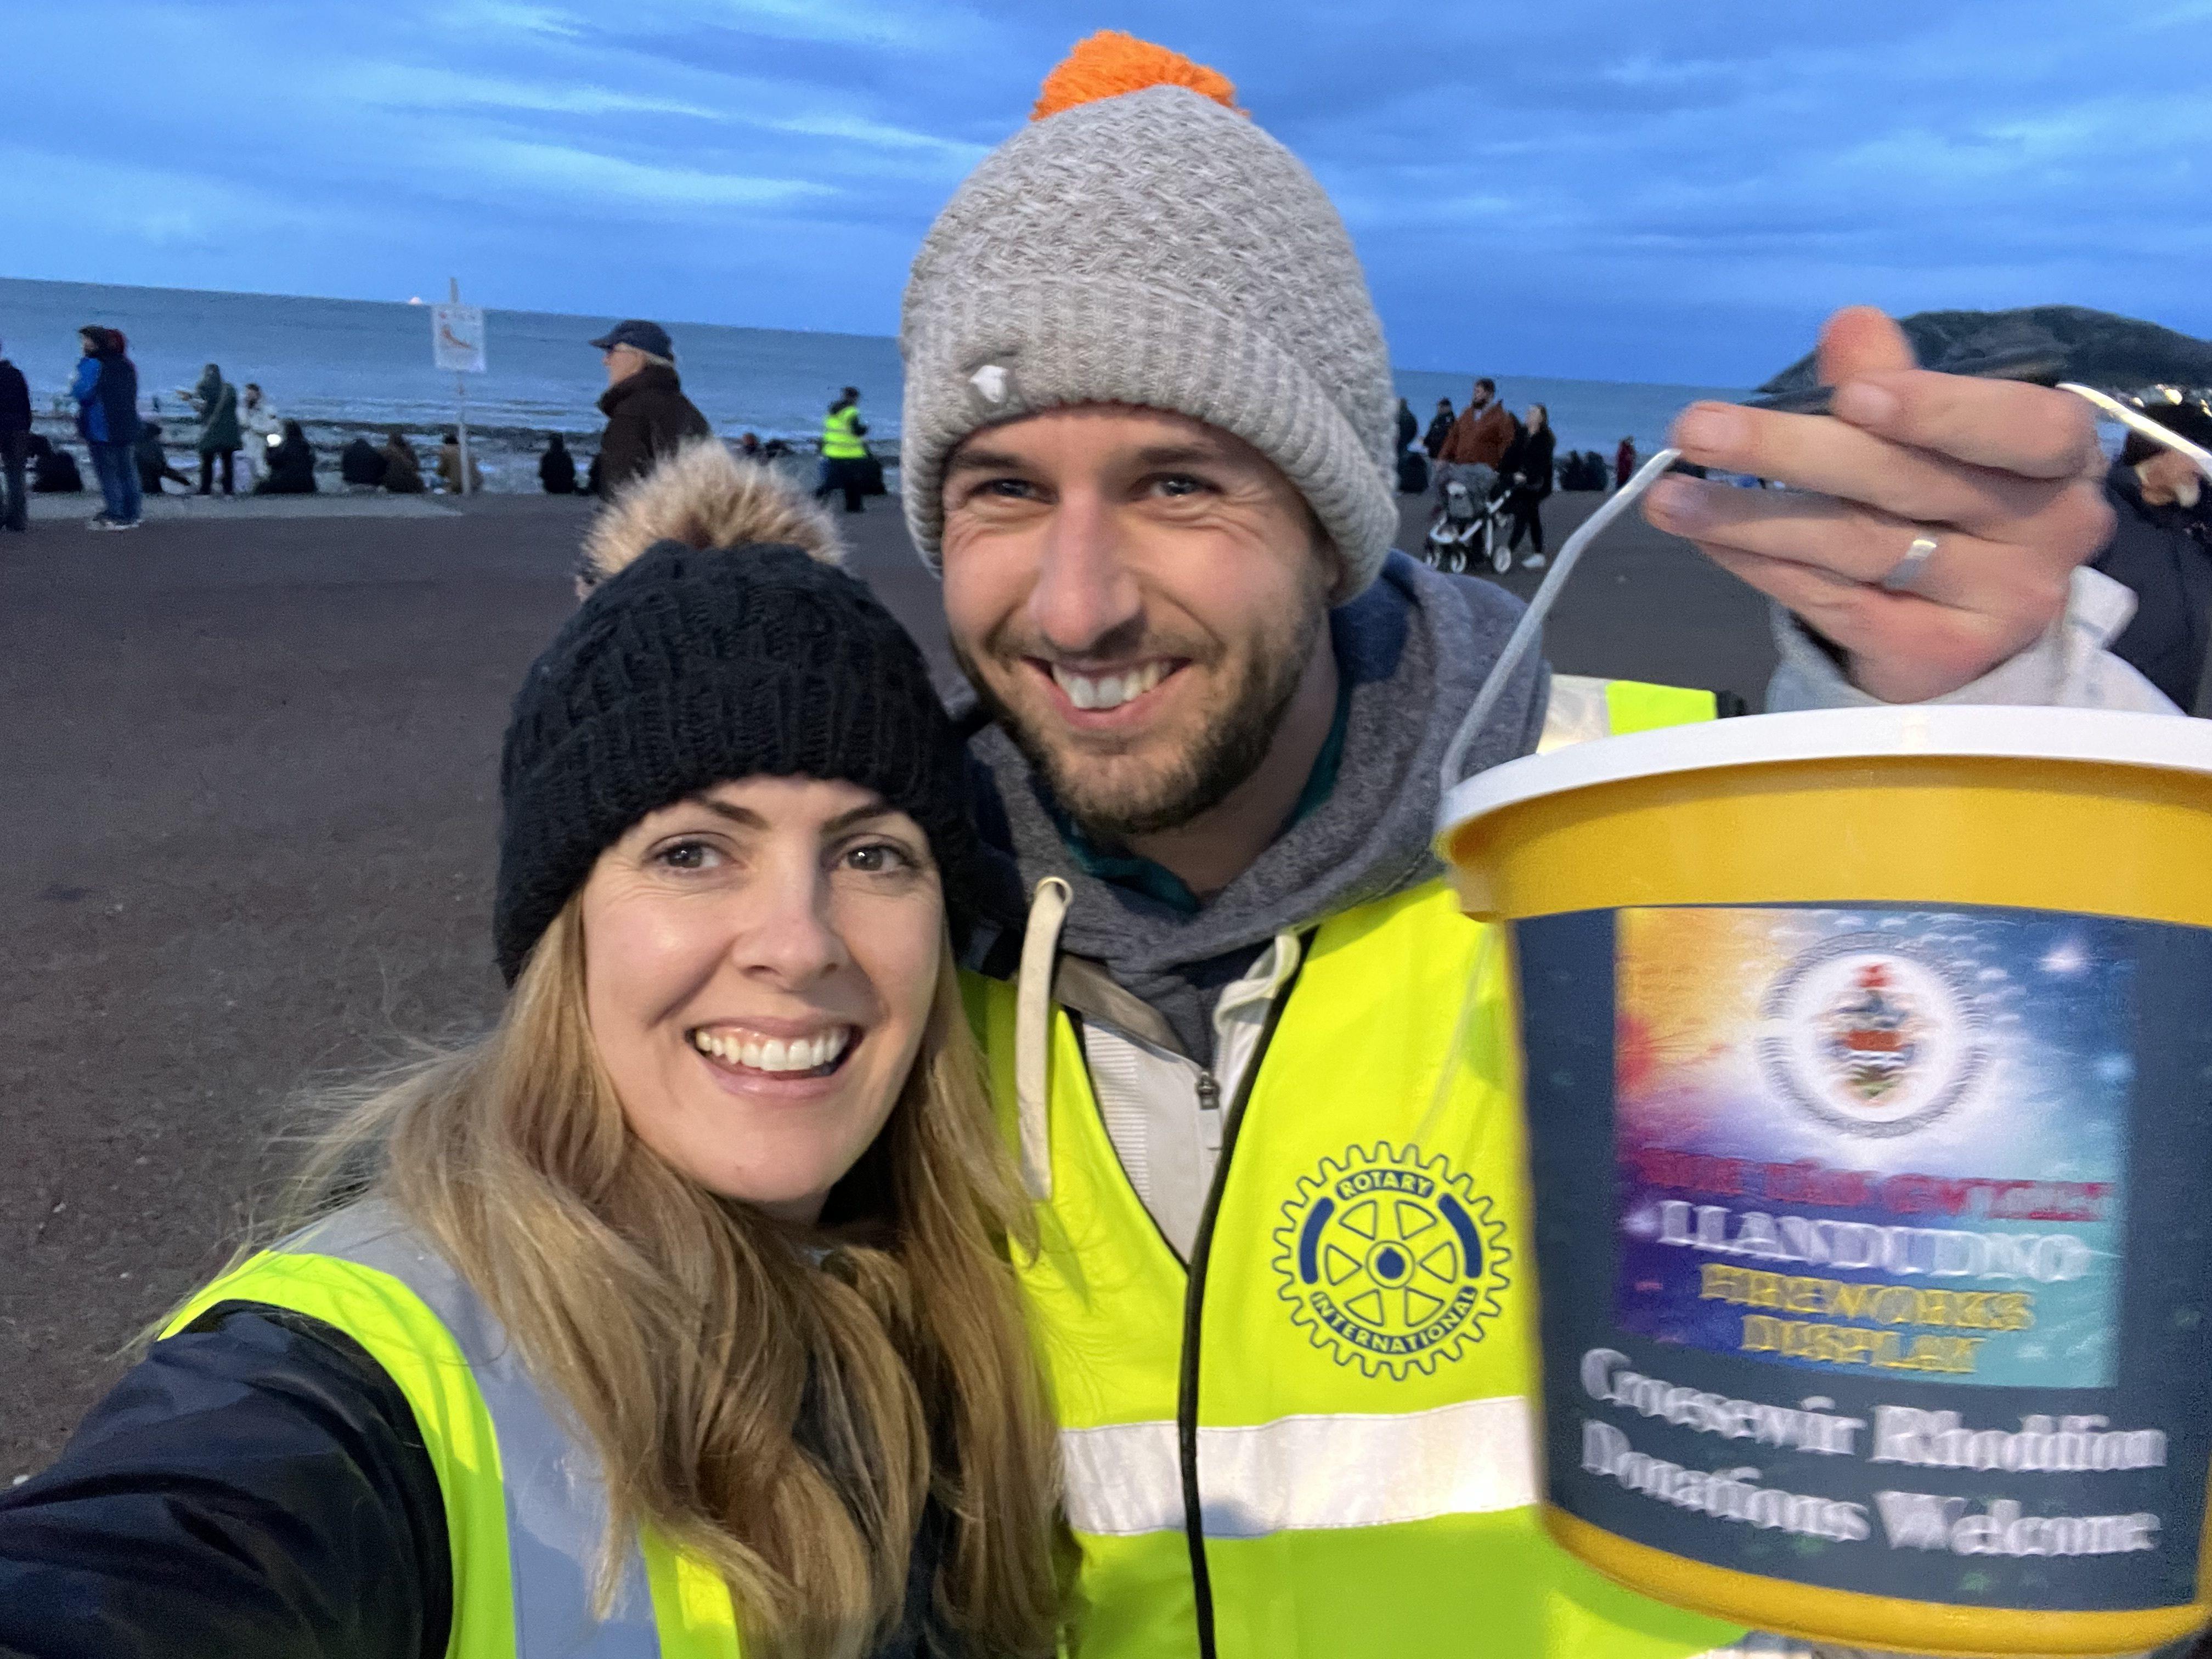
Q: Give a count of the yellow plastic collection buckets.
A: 1